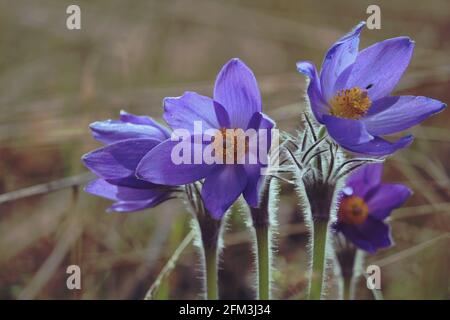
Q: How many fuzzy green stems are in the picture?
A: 4